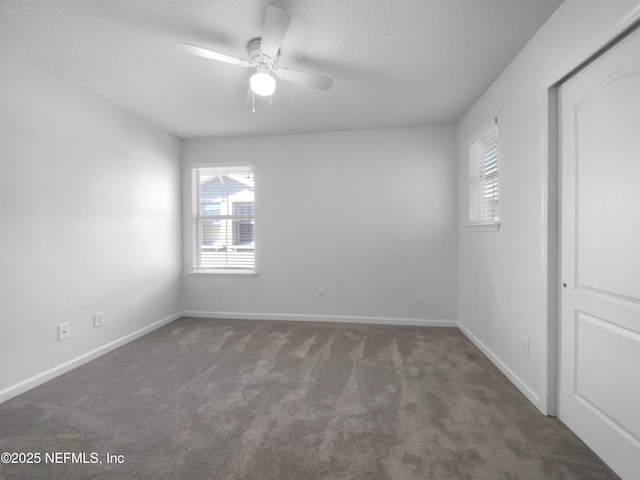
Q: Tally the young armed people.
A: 0